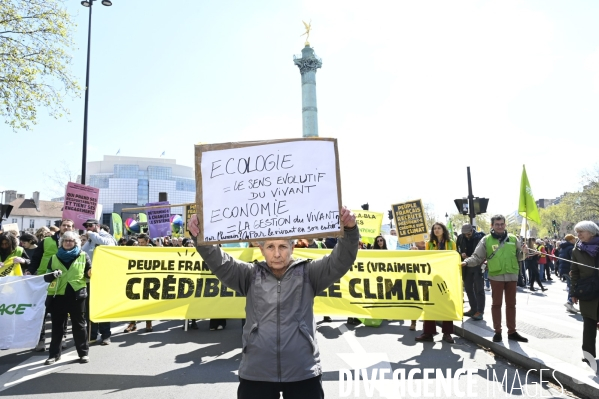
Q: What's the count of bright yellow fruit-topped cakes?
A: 0